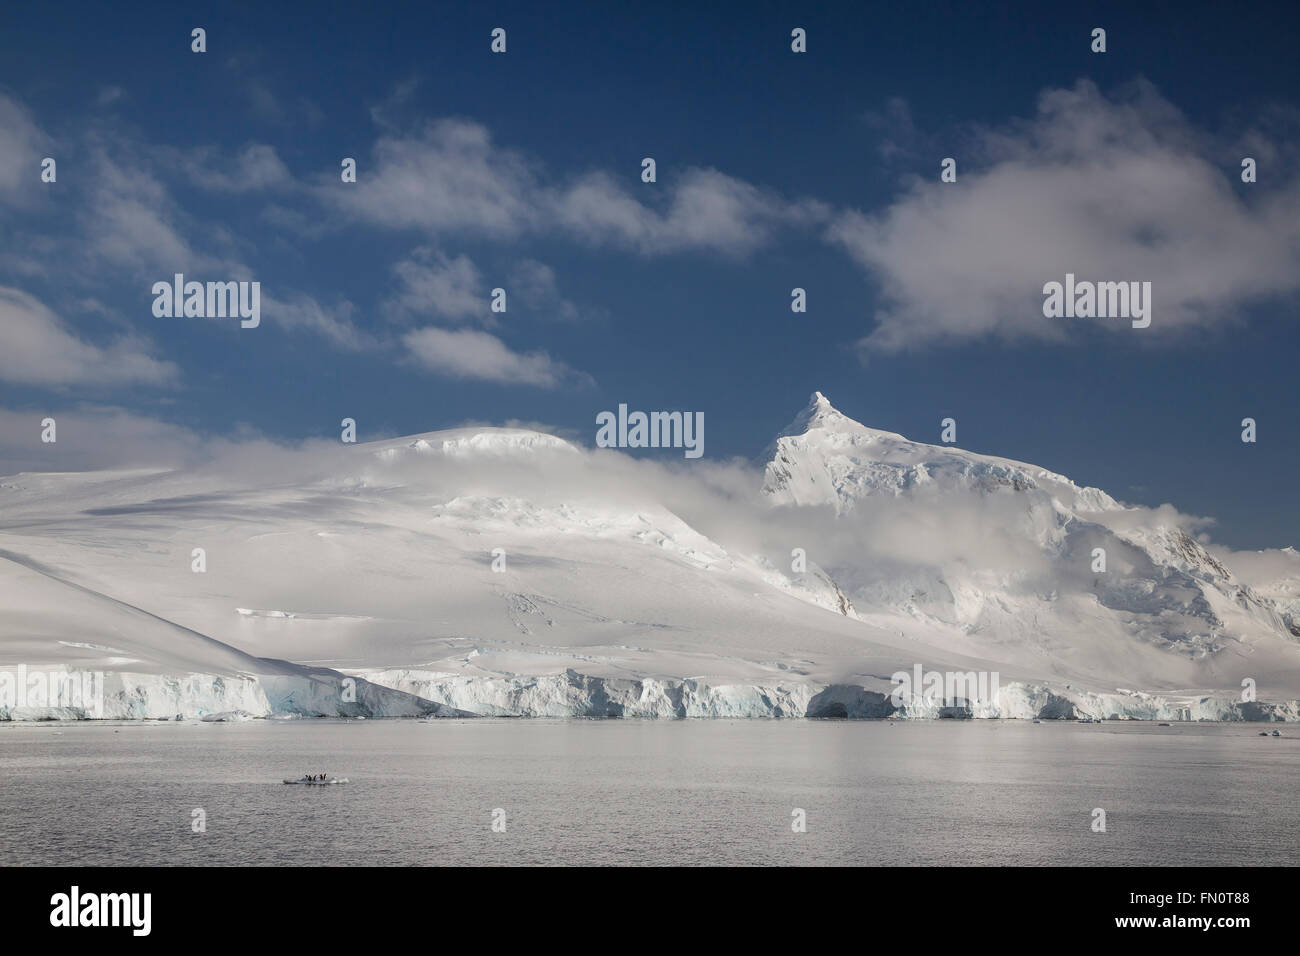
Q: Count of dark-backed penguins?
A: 5